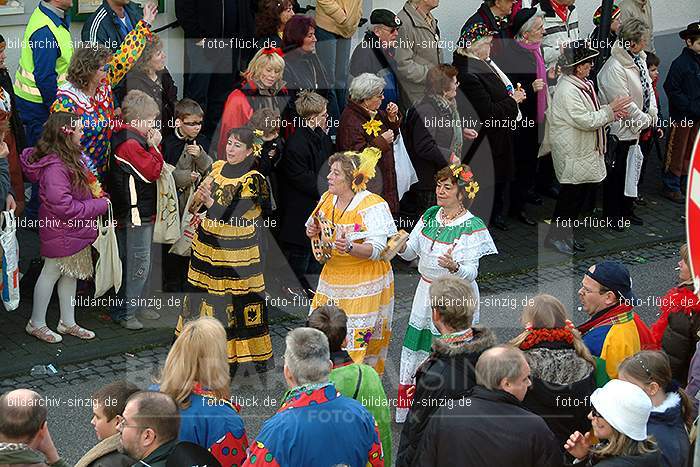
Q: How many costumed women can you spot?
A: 3